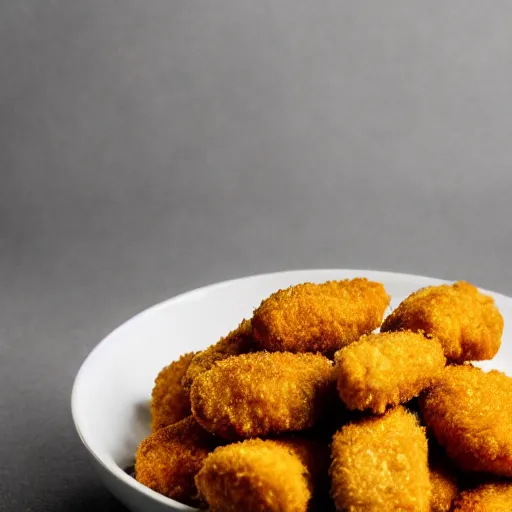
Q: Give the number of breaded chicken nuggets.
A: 12